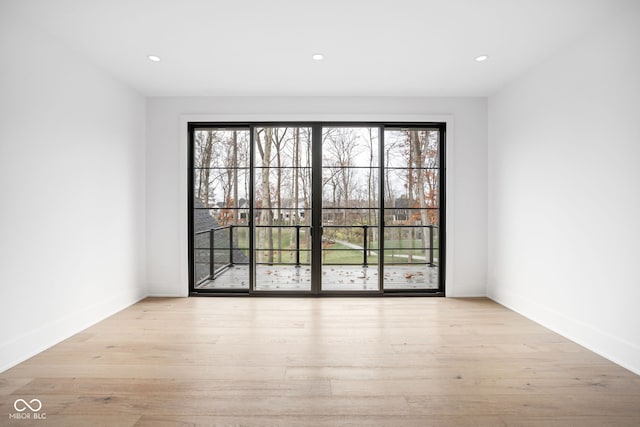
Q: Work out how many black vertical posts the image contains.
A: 5